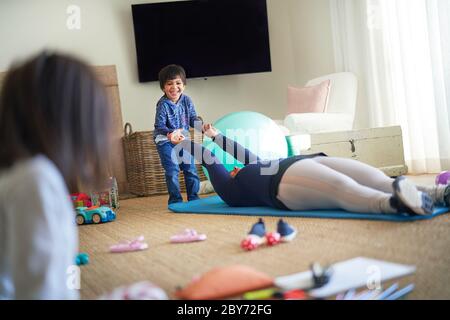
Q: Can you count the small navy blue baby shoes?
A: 2